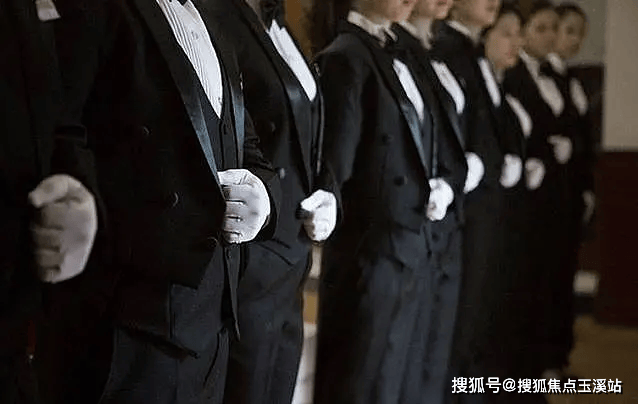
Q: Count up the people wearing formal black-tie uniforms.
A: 9